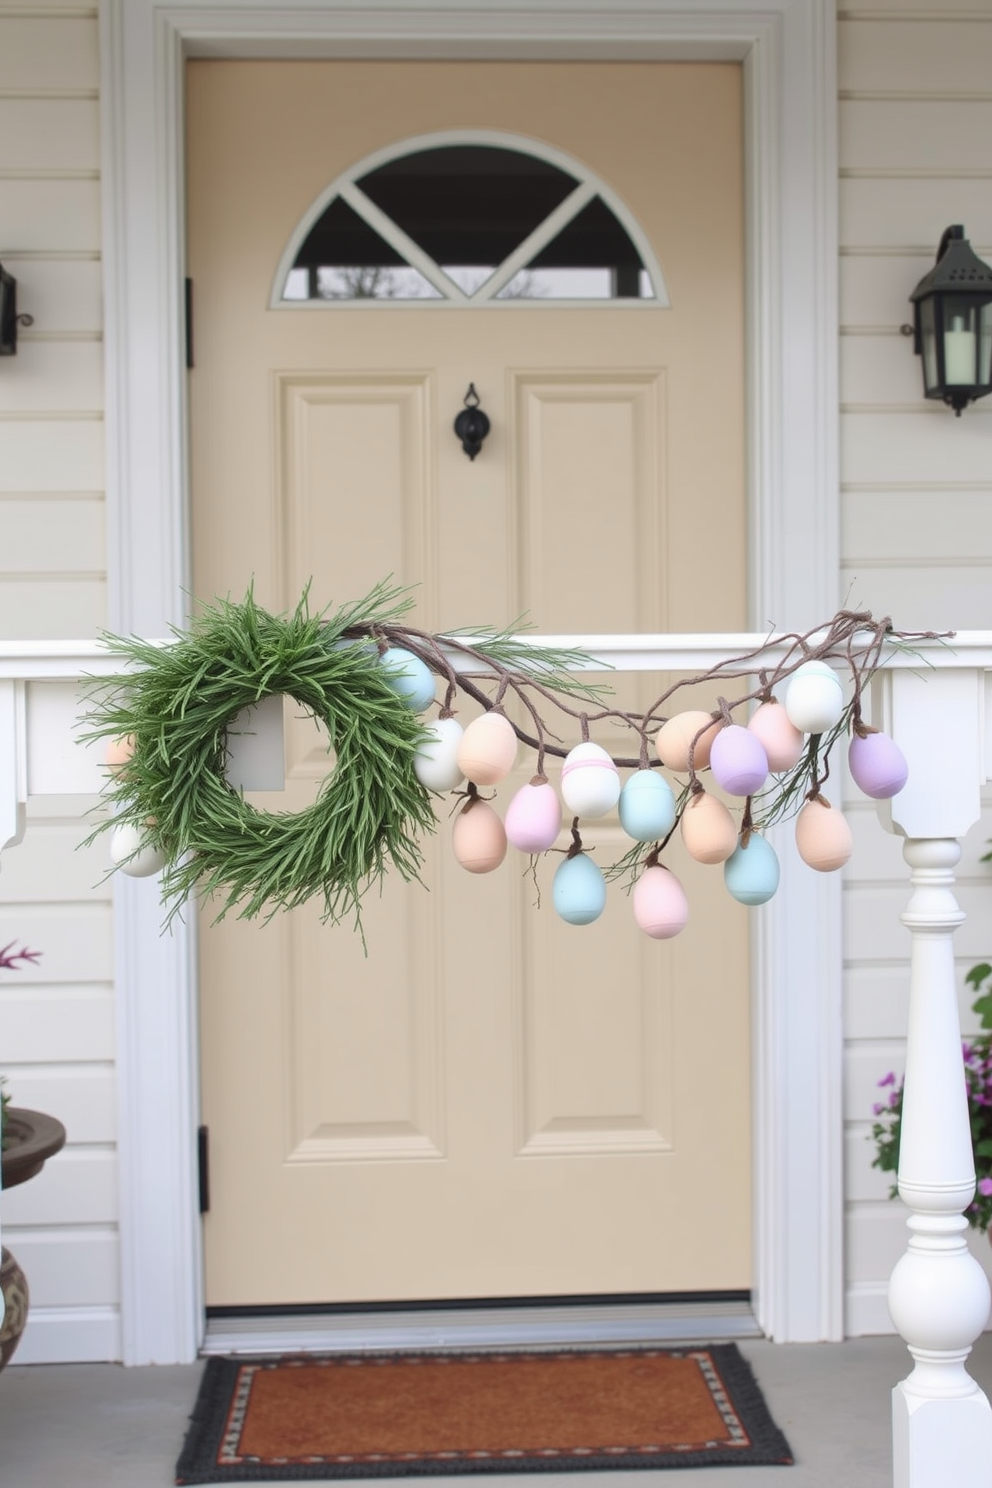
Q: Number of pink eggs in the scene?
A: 3